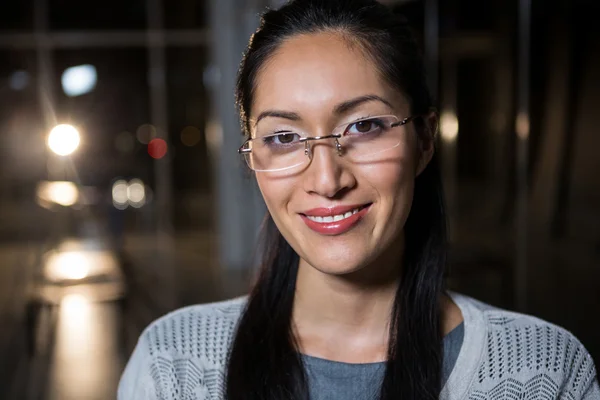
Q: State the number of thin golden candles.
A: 0